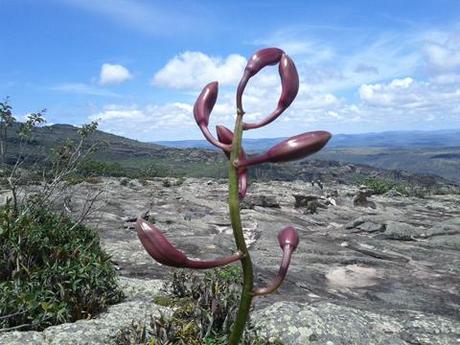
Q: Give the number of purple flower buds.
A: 7